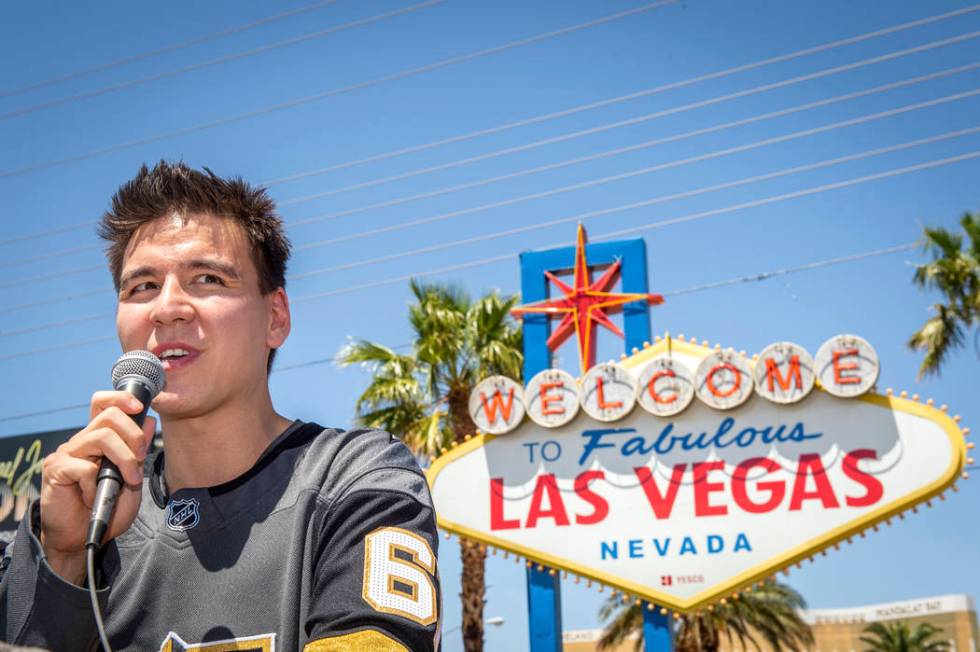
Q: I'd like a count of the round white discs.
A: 7